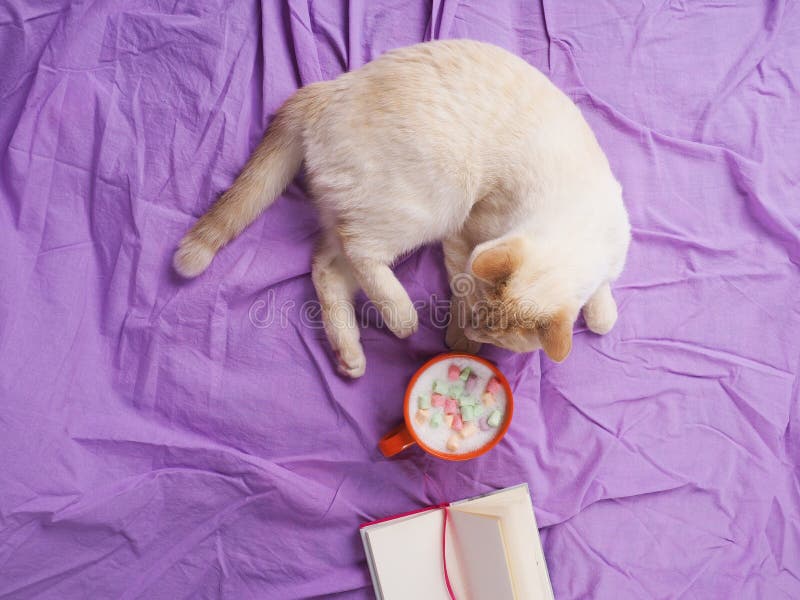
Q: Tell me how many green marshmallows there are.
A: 9